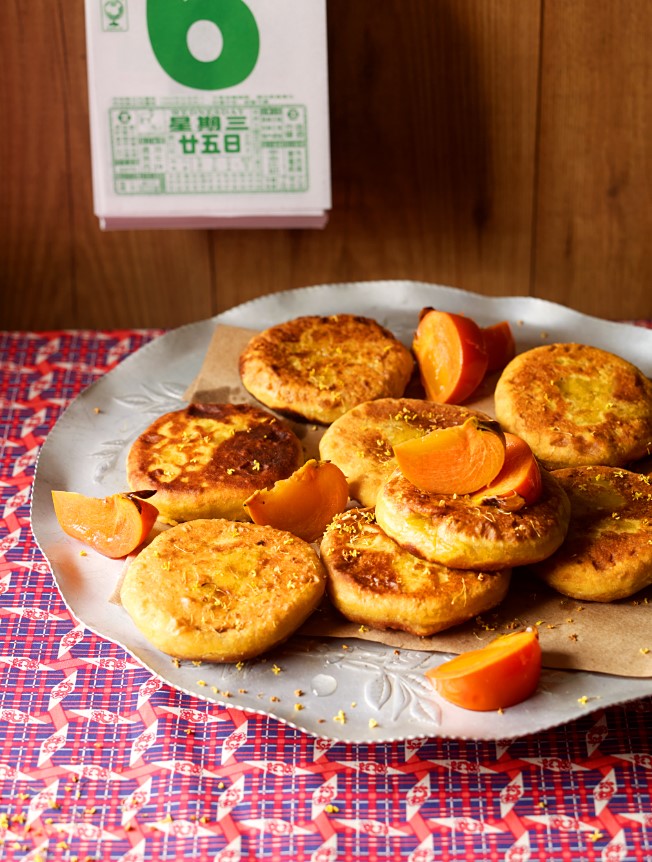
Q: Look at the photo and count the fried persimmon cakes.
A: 8